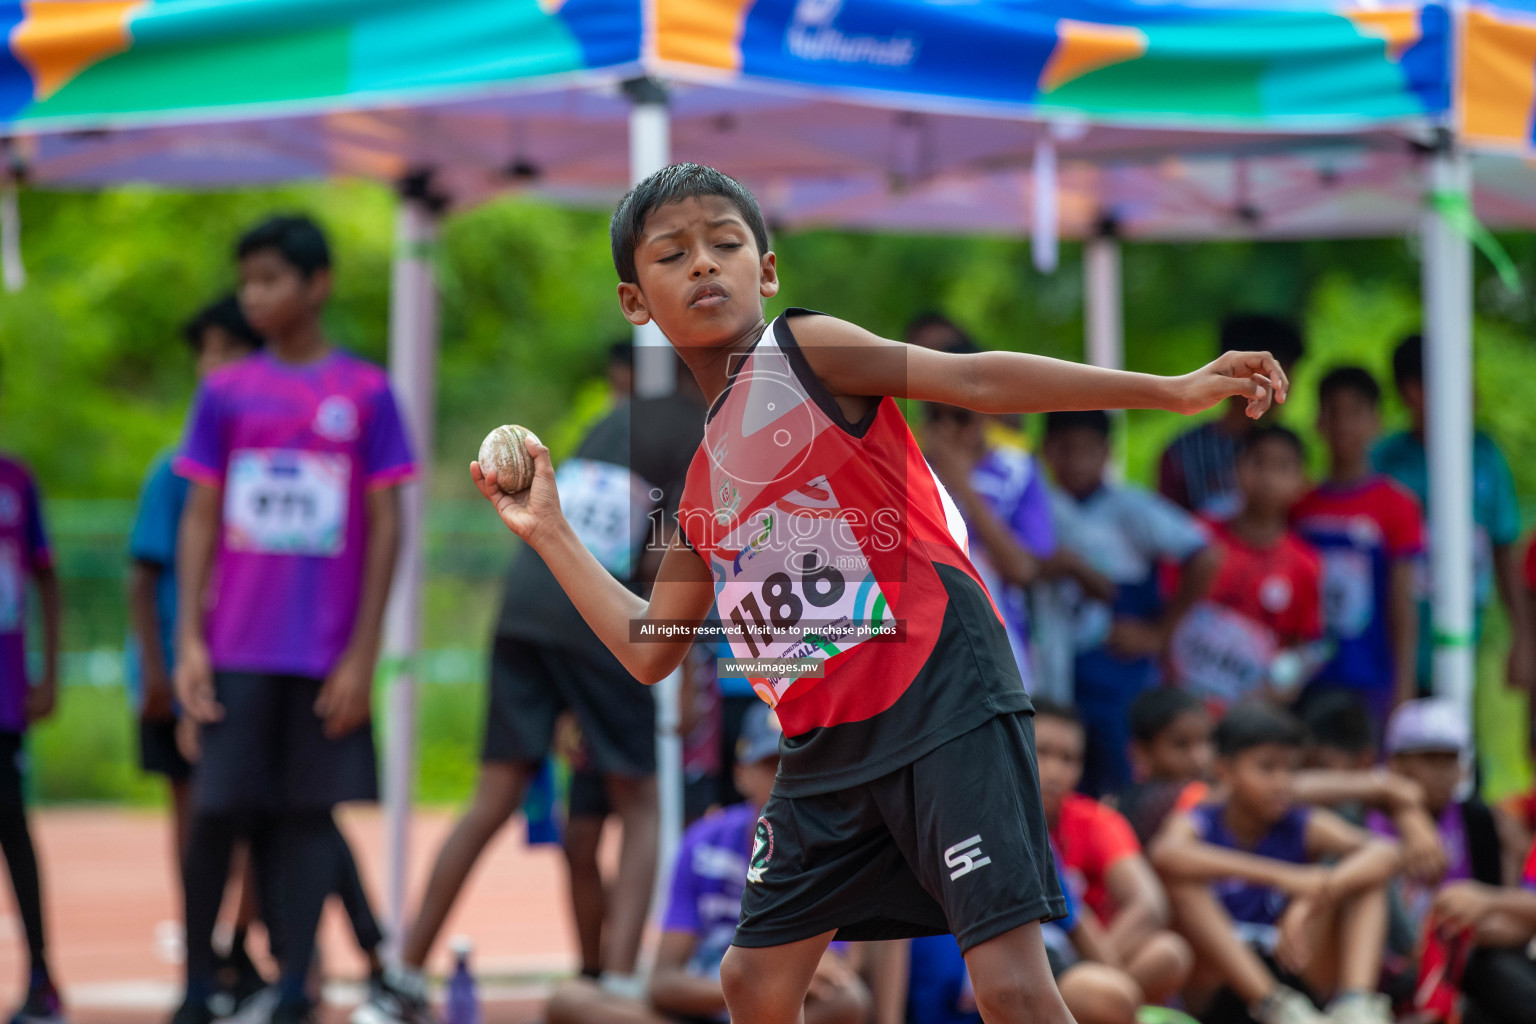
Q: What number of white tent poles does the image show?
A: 4